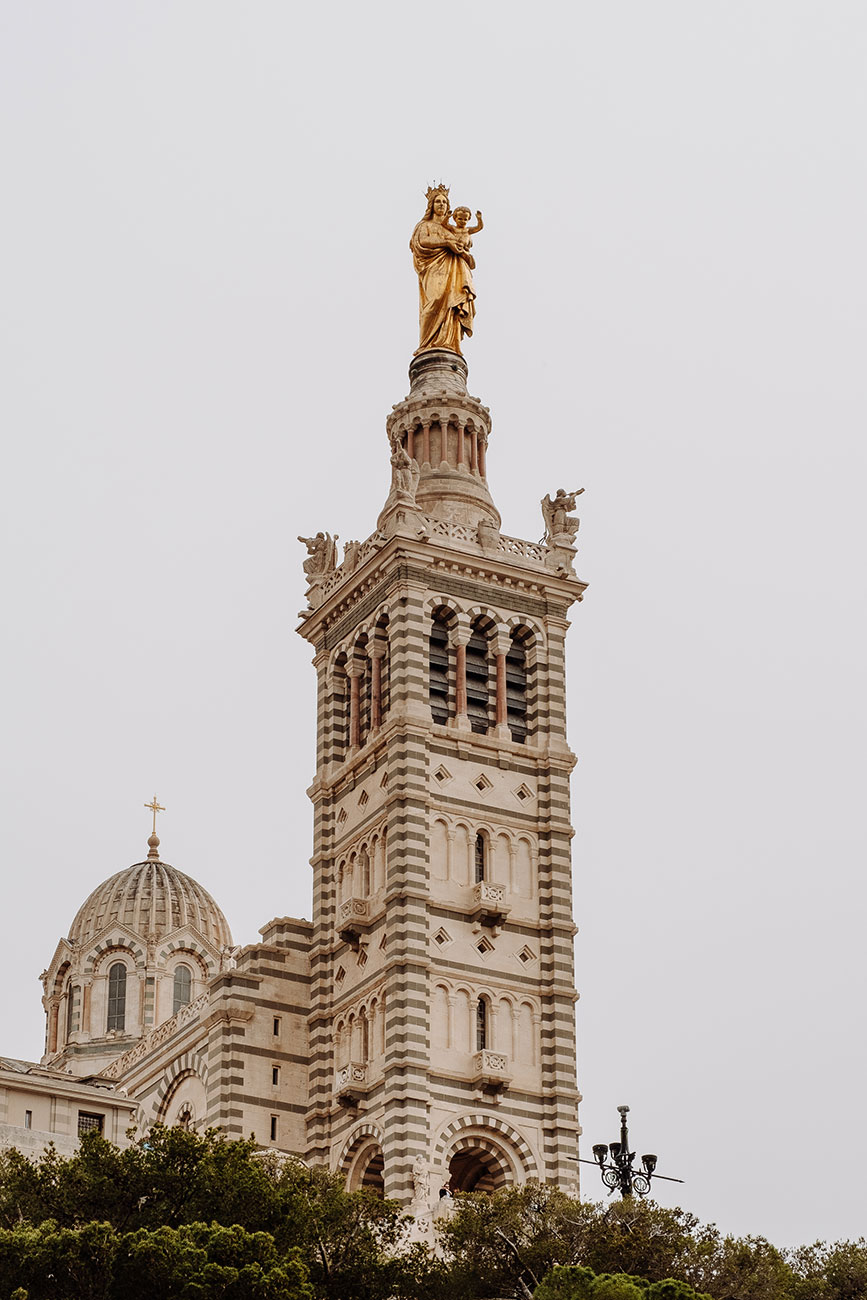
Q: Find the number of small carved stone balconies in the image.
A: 4